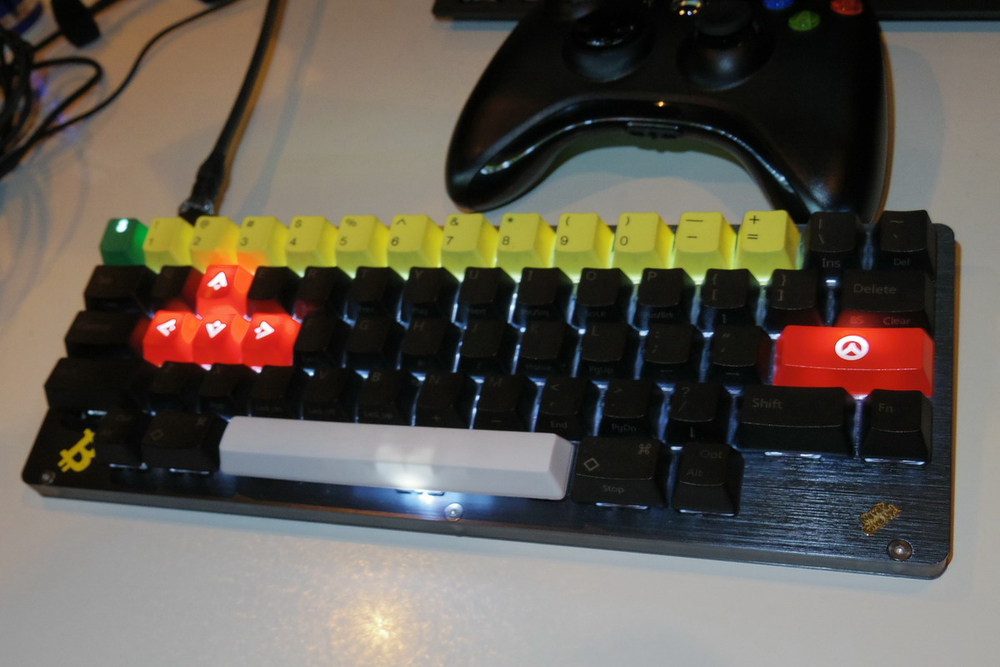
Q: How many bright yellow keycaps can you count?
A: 12